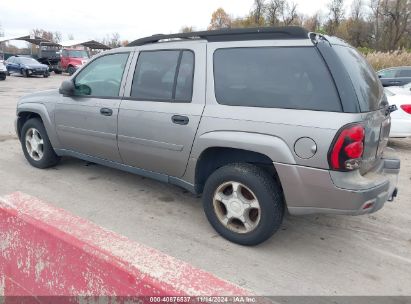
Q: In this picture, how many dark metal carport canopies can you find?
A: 2